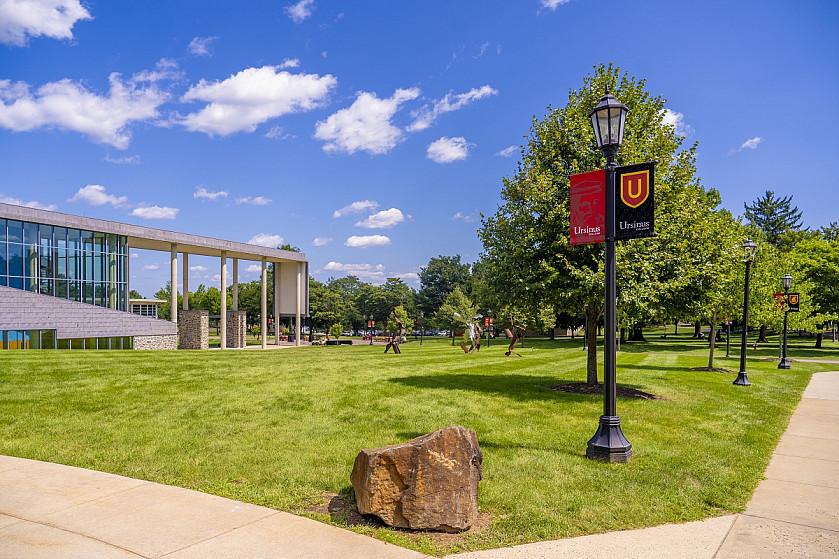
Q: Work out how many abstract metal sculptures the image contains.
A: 3